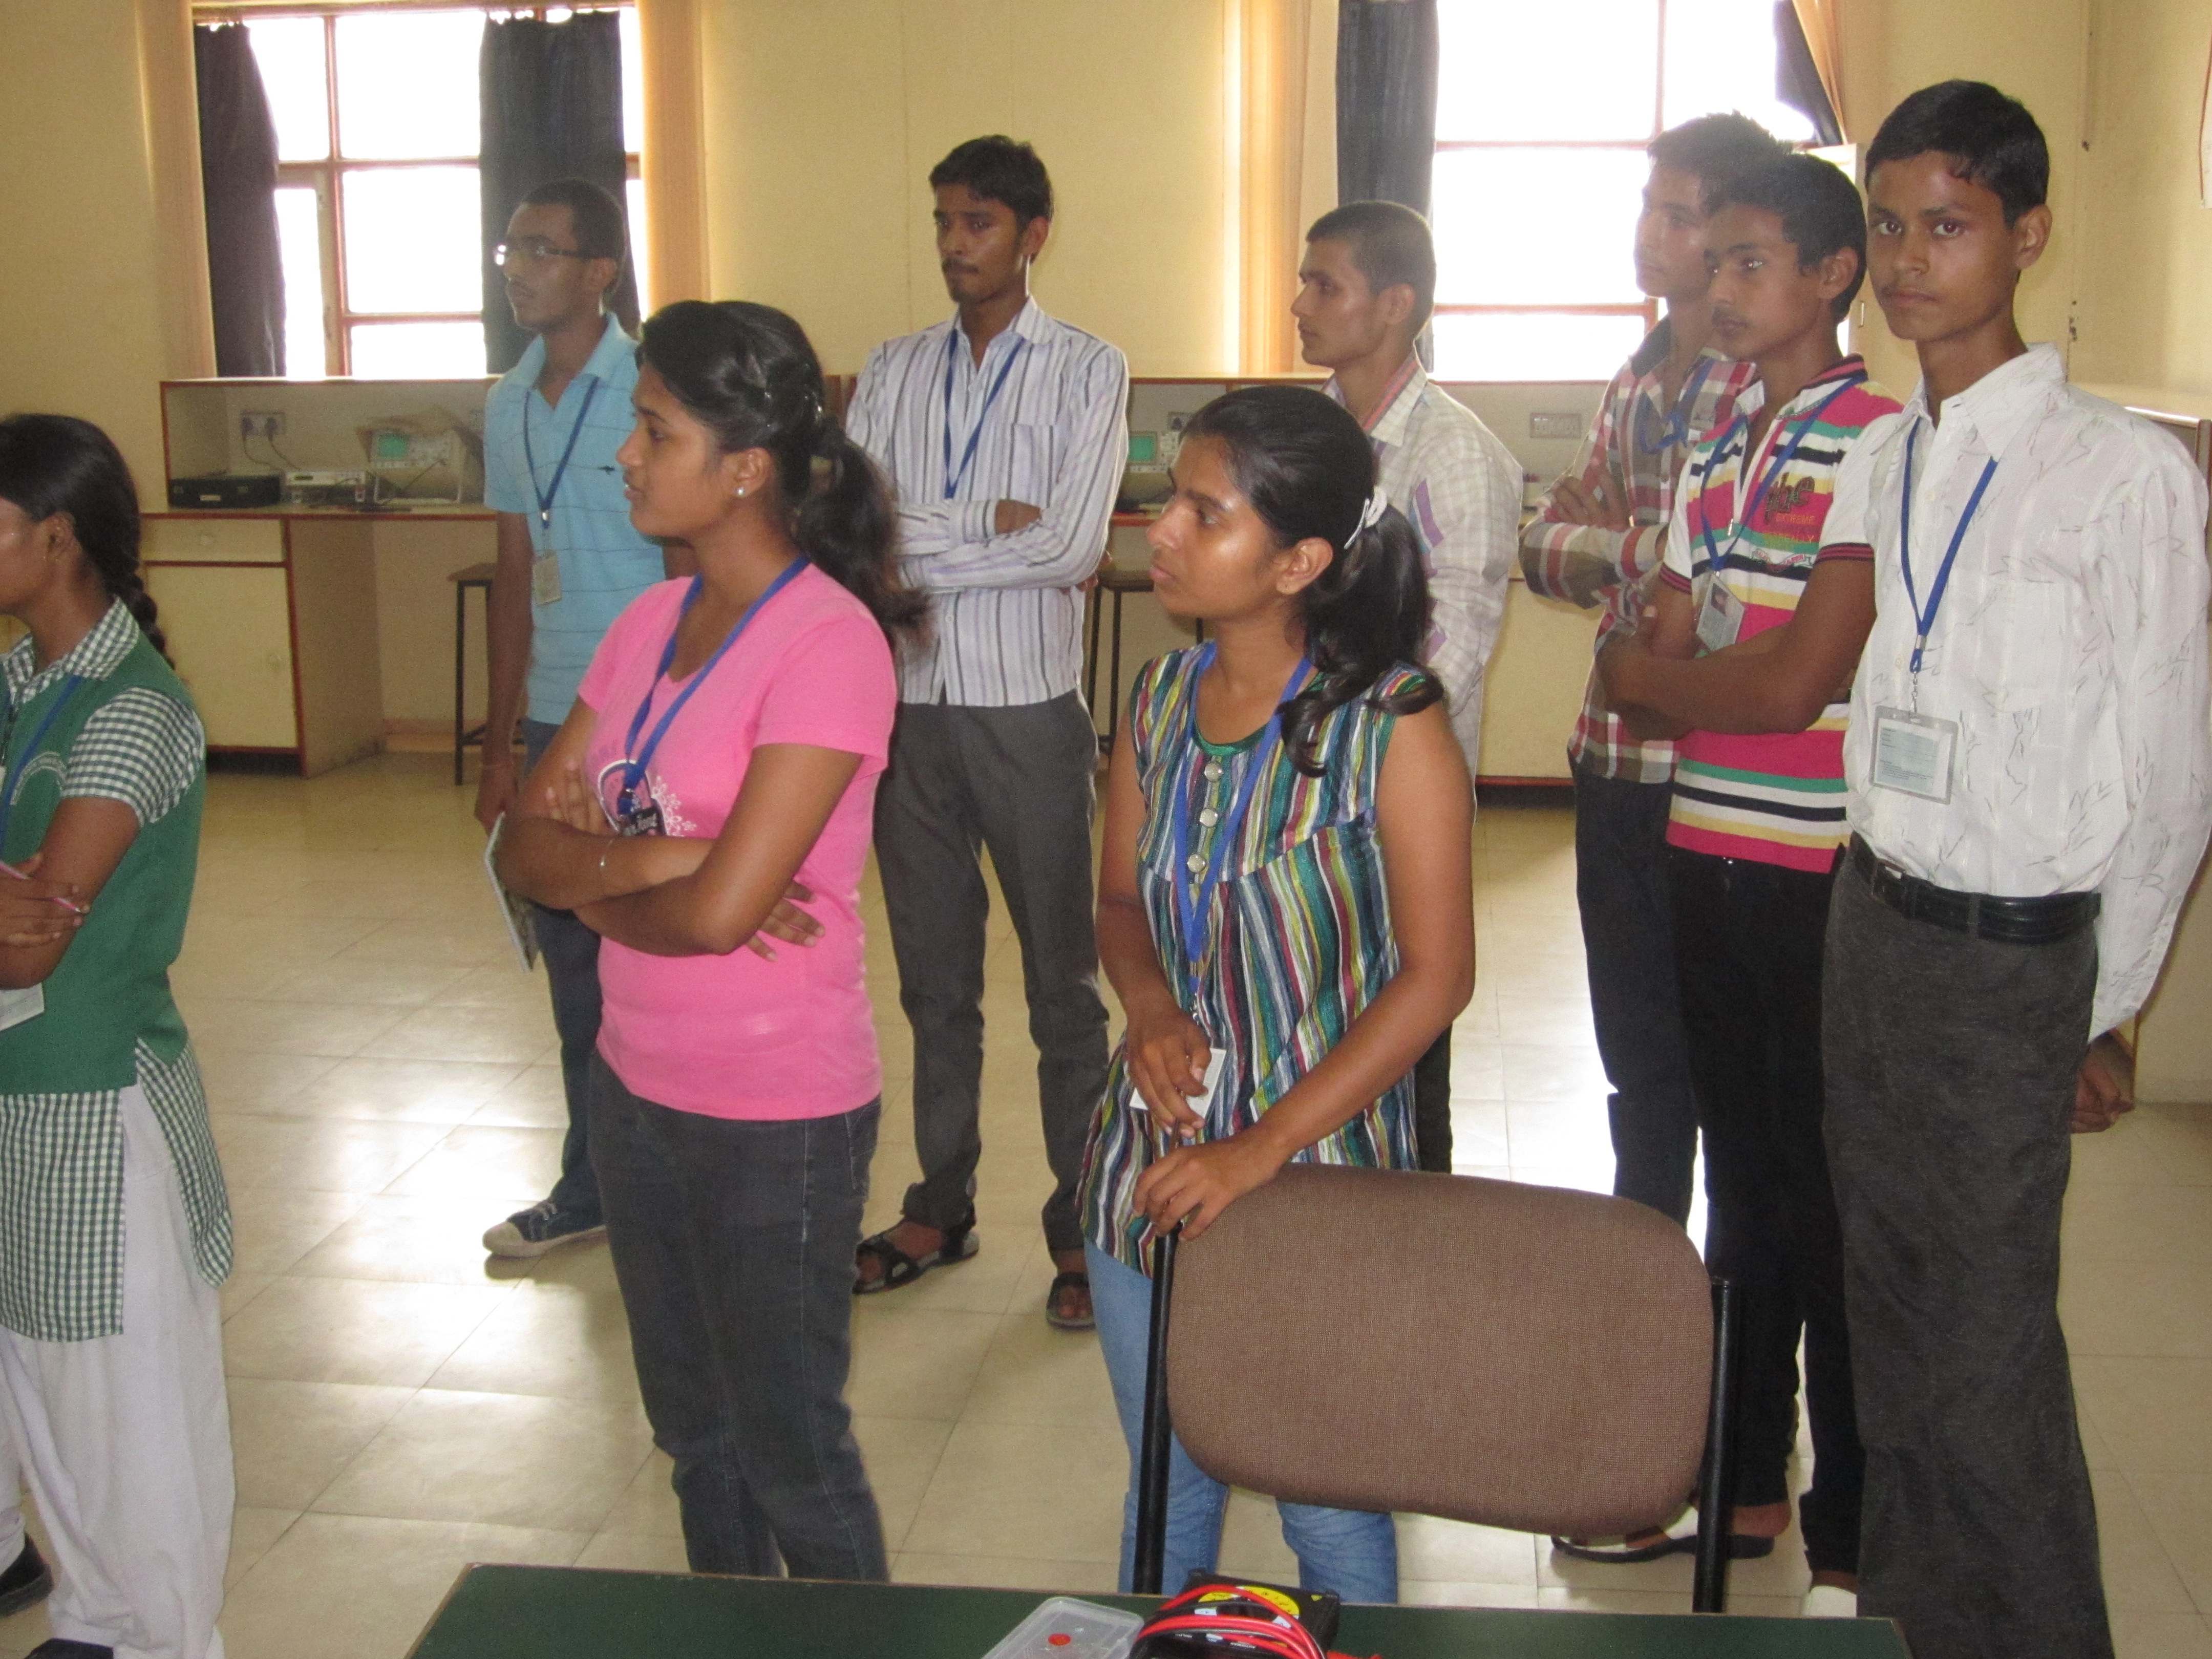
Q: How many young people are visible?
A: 9